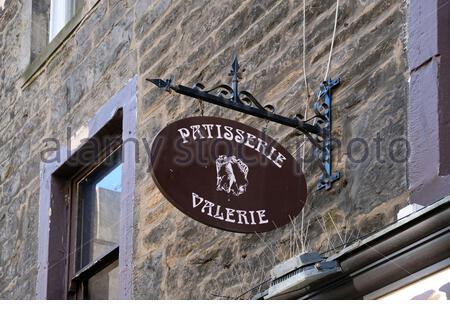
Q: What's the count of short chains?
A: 2